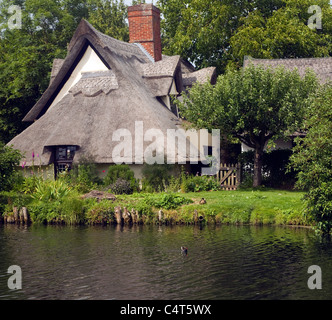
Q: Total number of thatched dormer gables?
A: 2